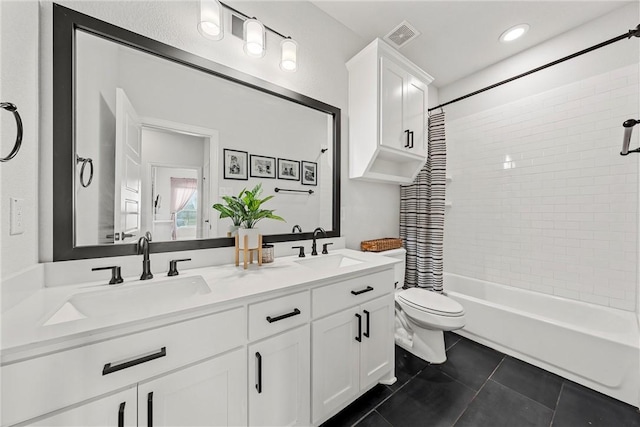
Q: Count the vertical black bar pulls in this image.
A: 7